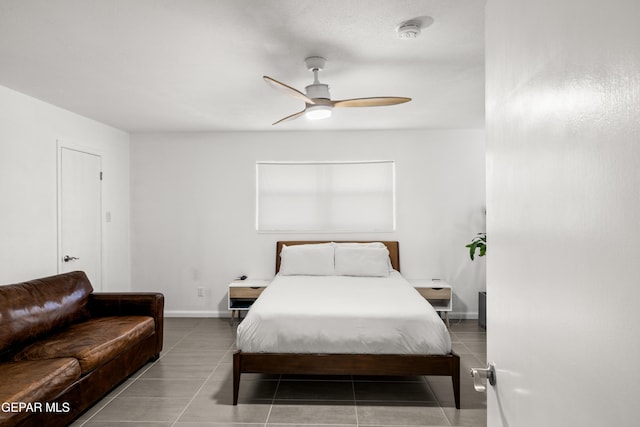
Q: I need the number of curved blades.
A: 3